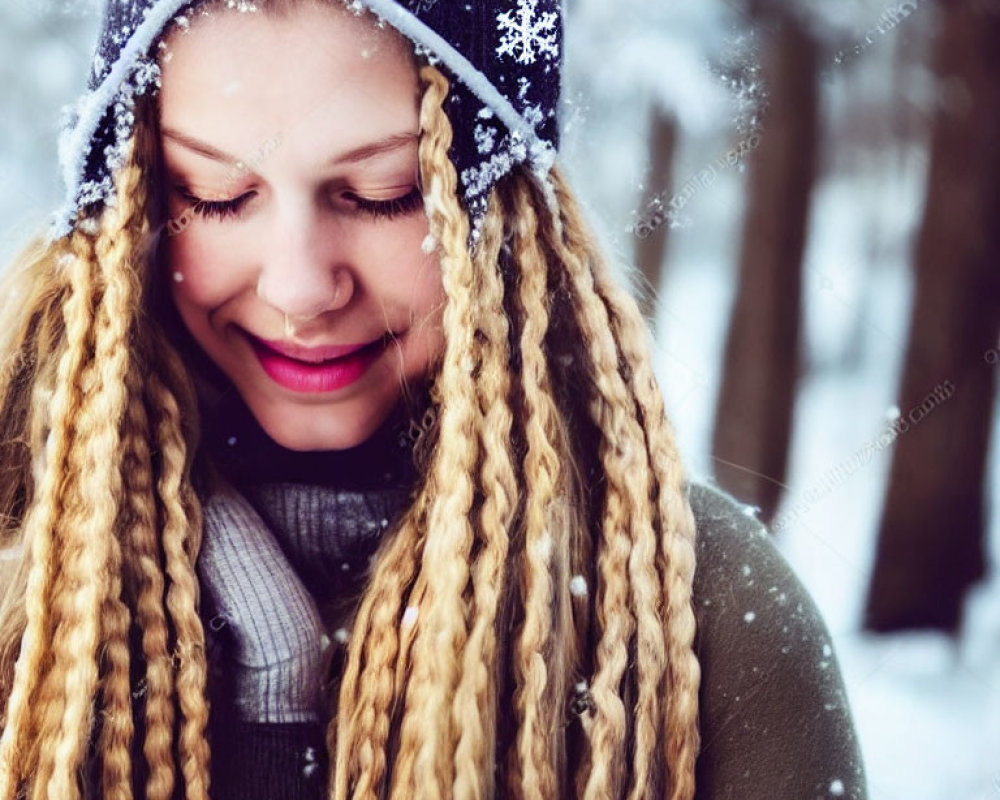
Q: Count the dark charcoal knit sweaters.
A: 1